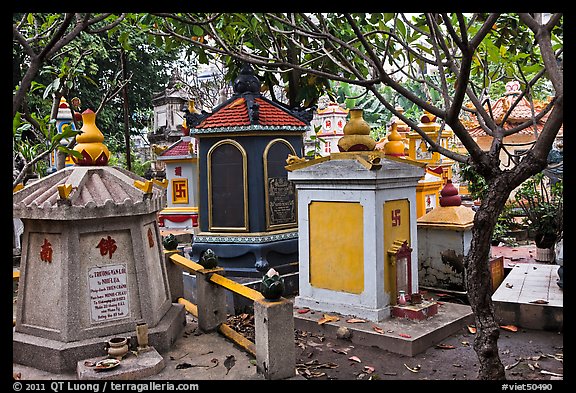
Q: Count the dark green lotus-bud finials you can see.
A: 3